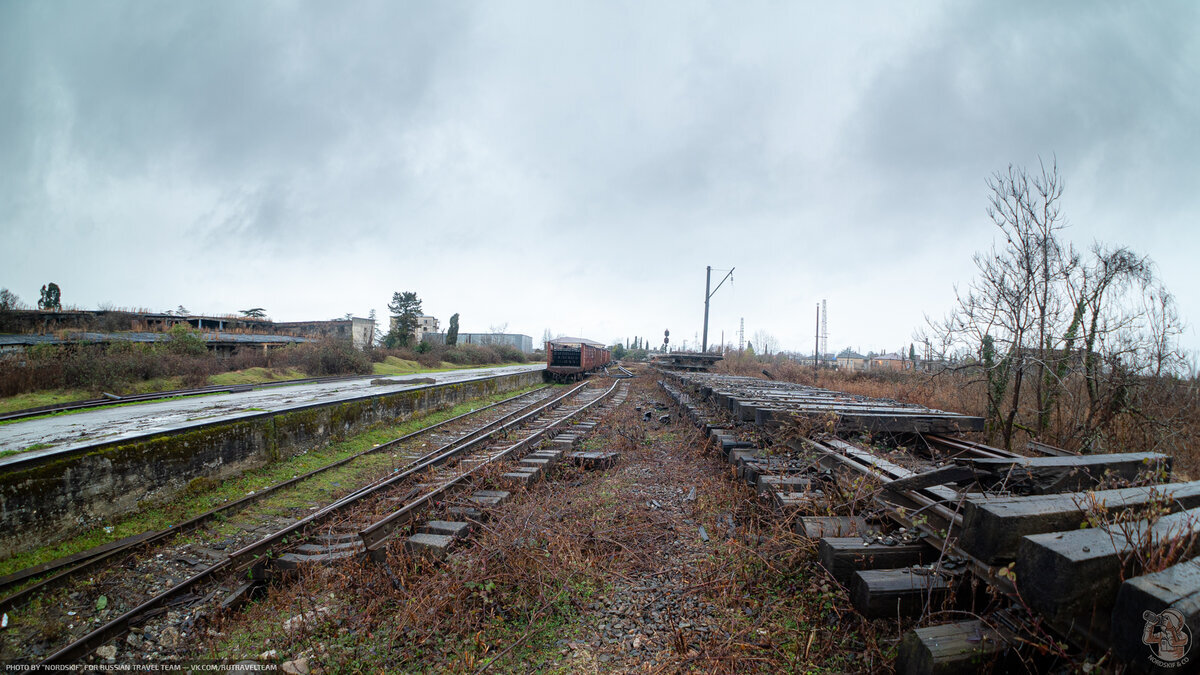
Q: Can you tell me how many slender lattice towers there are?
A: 2